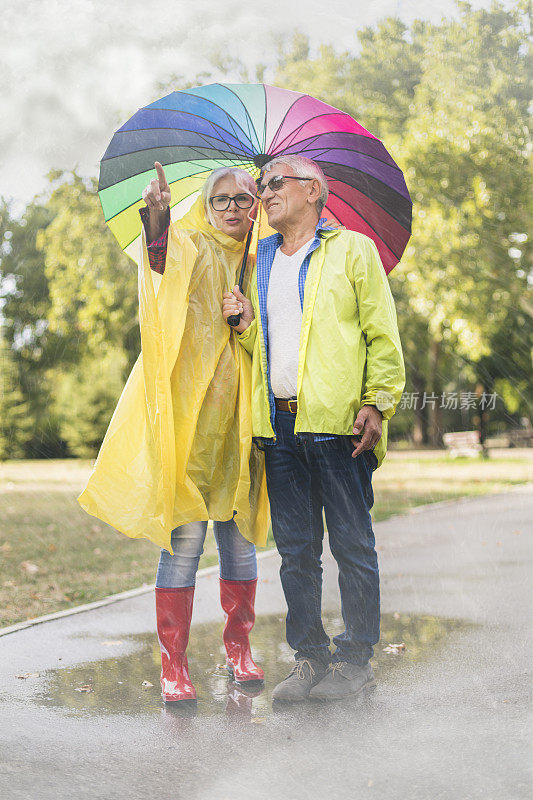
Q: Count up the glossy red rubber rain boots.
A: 2